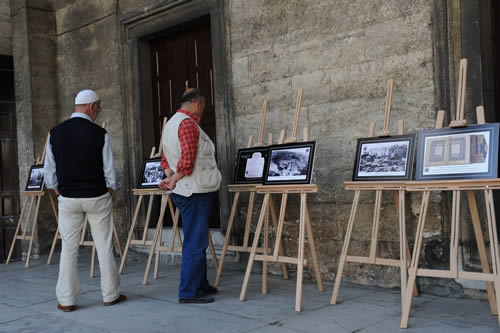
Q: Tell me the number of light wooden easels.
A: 8